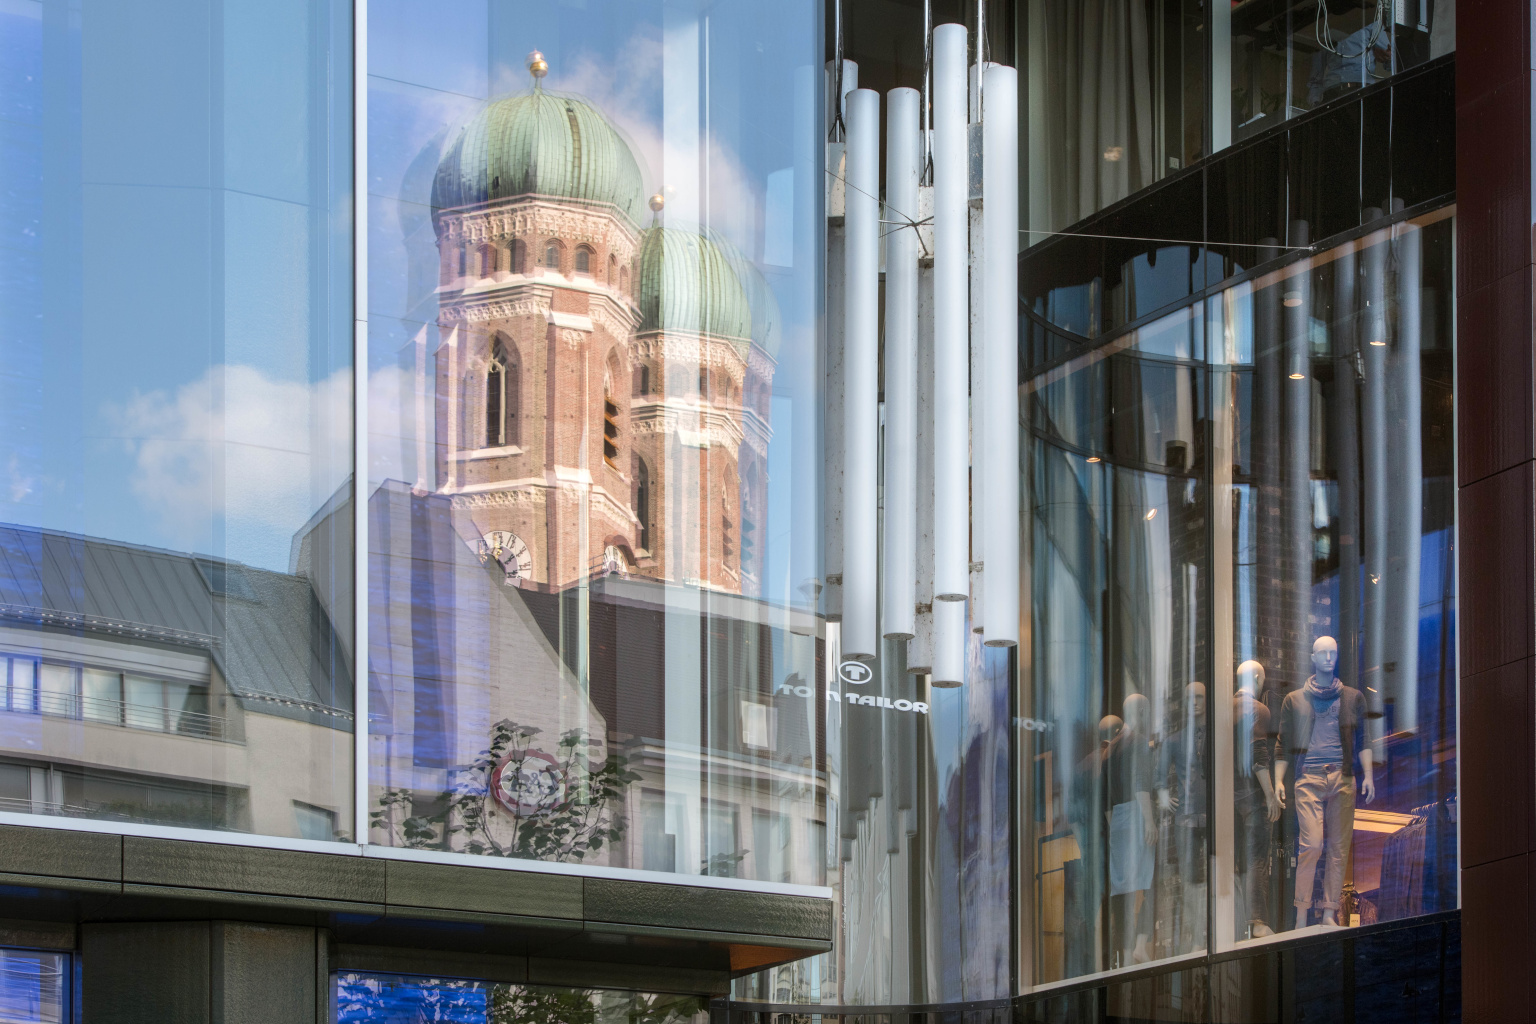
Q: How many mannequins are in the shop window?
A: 5